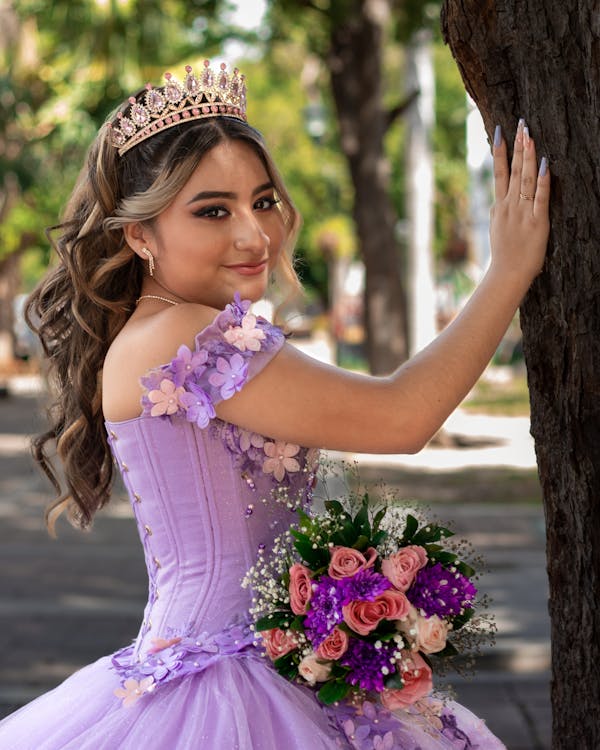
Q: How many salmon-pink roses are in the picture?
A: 7